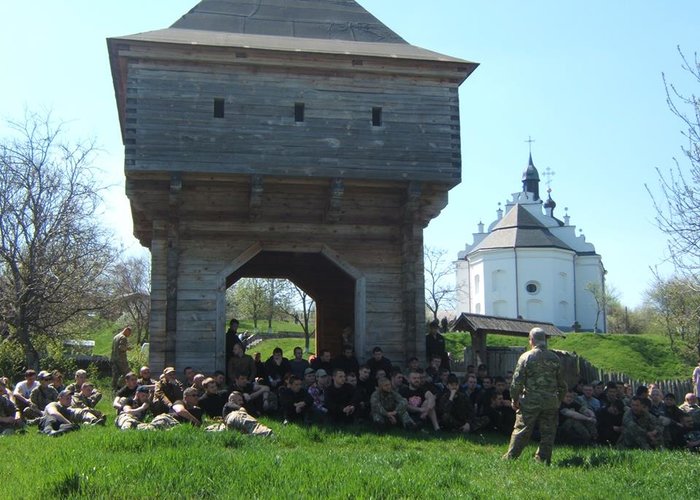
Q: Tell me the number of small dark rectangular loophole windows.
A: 3